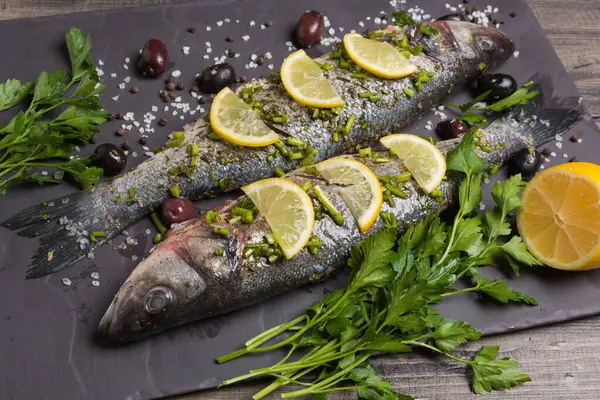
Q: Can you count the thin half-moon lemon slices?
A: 6